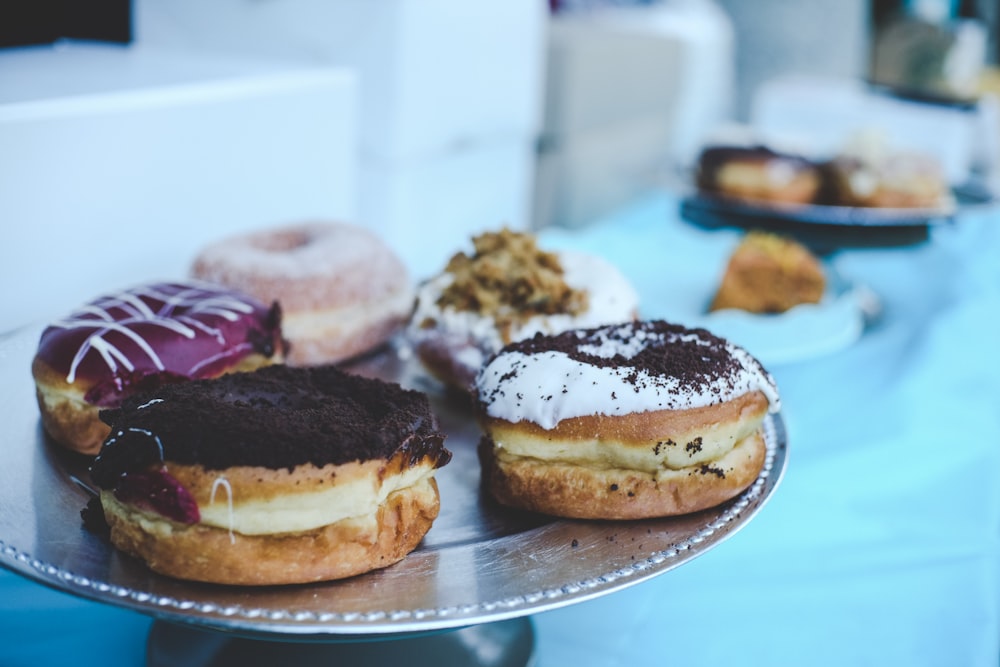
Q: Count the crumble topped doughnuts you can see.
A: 3